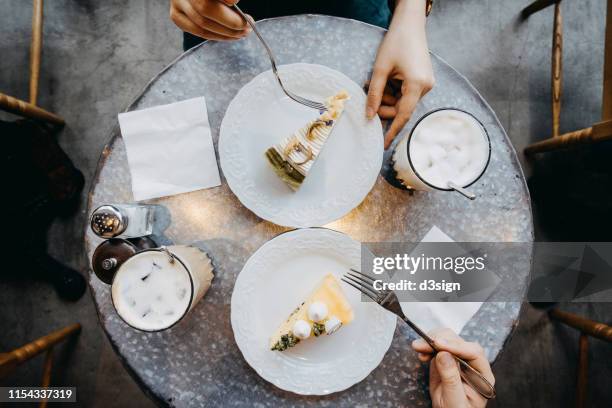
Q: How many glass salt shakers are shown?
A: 1